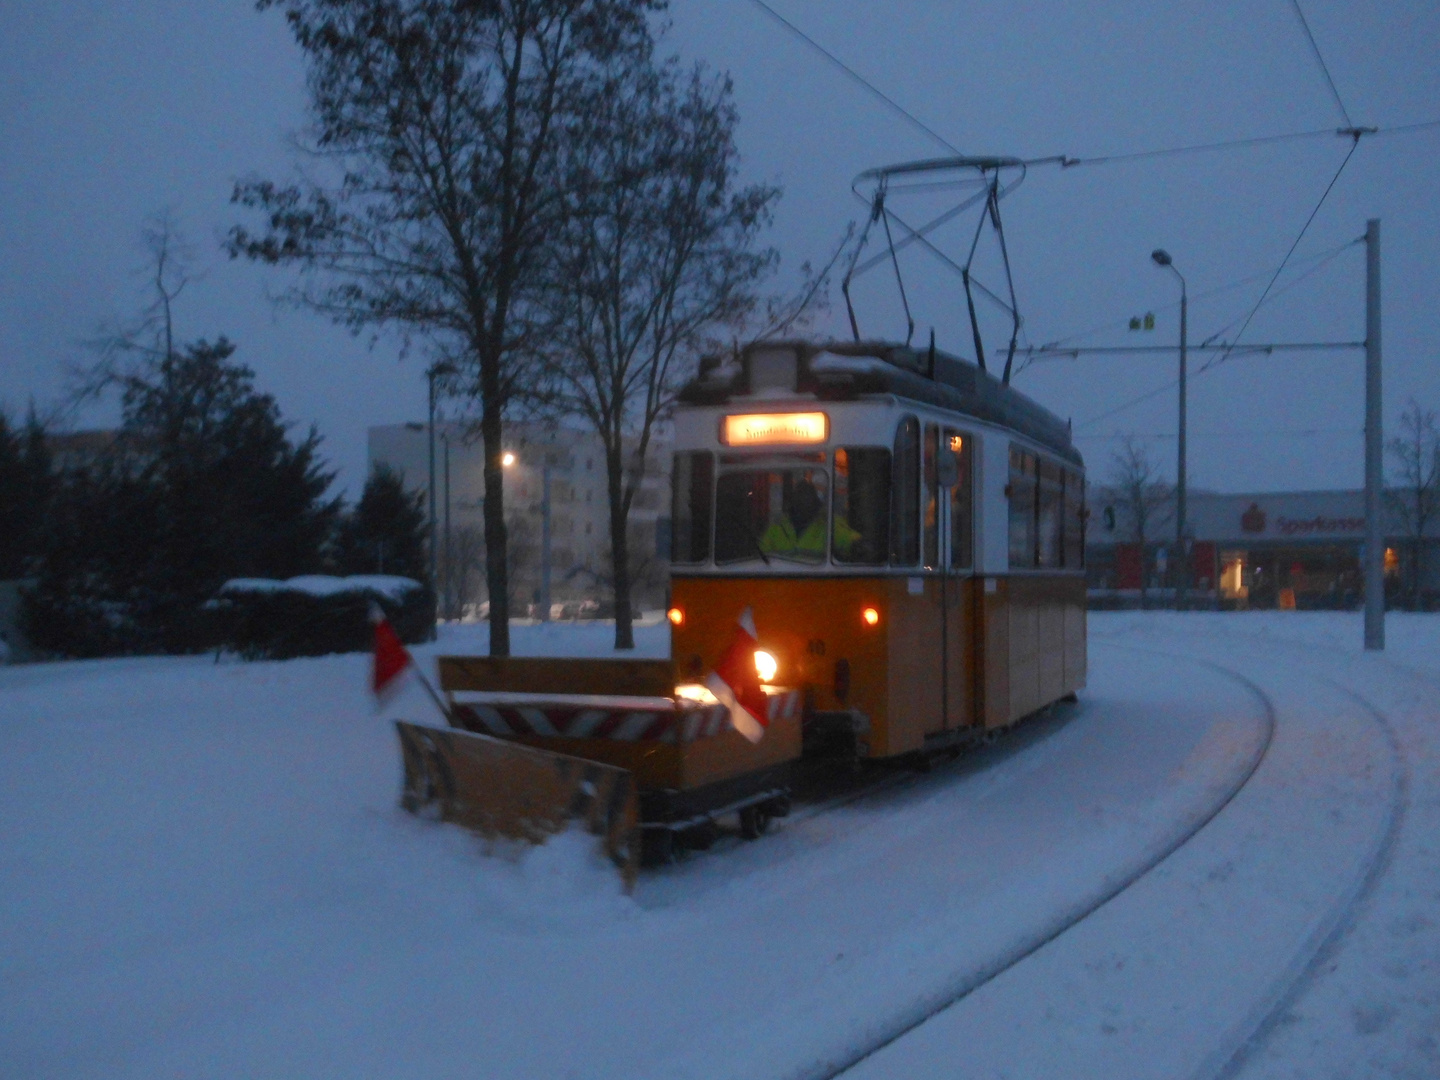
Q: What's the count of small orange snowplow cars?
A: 1